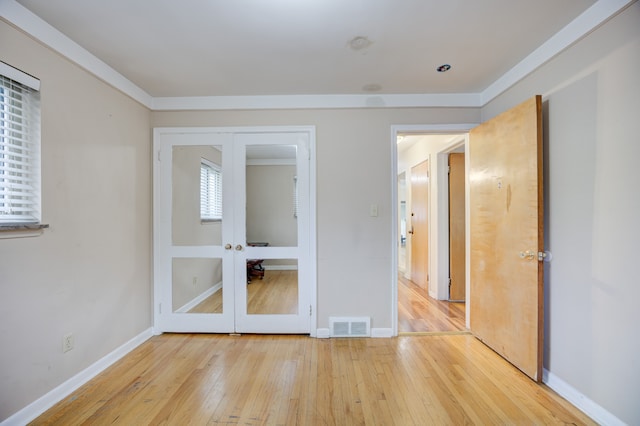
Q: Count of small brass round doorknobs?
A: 2